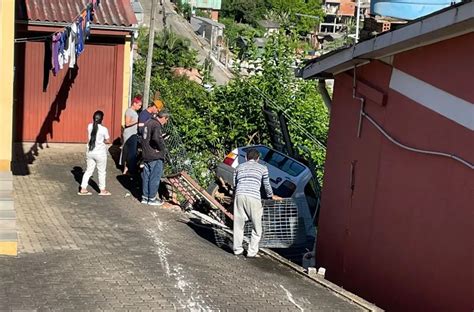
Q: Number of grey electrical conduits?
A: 1